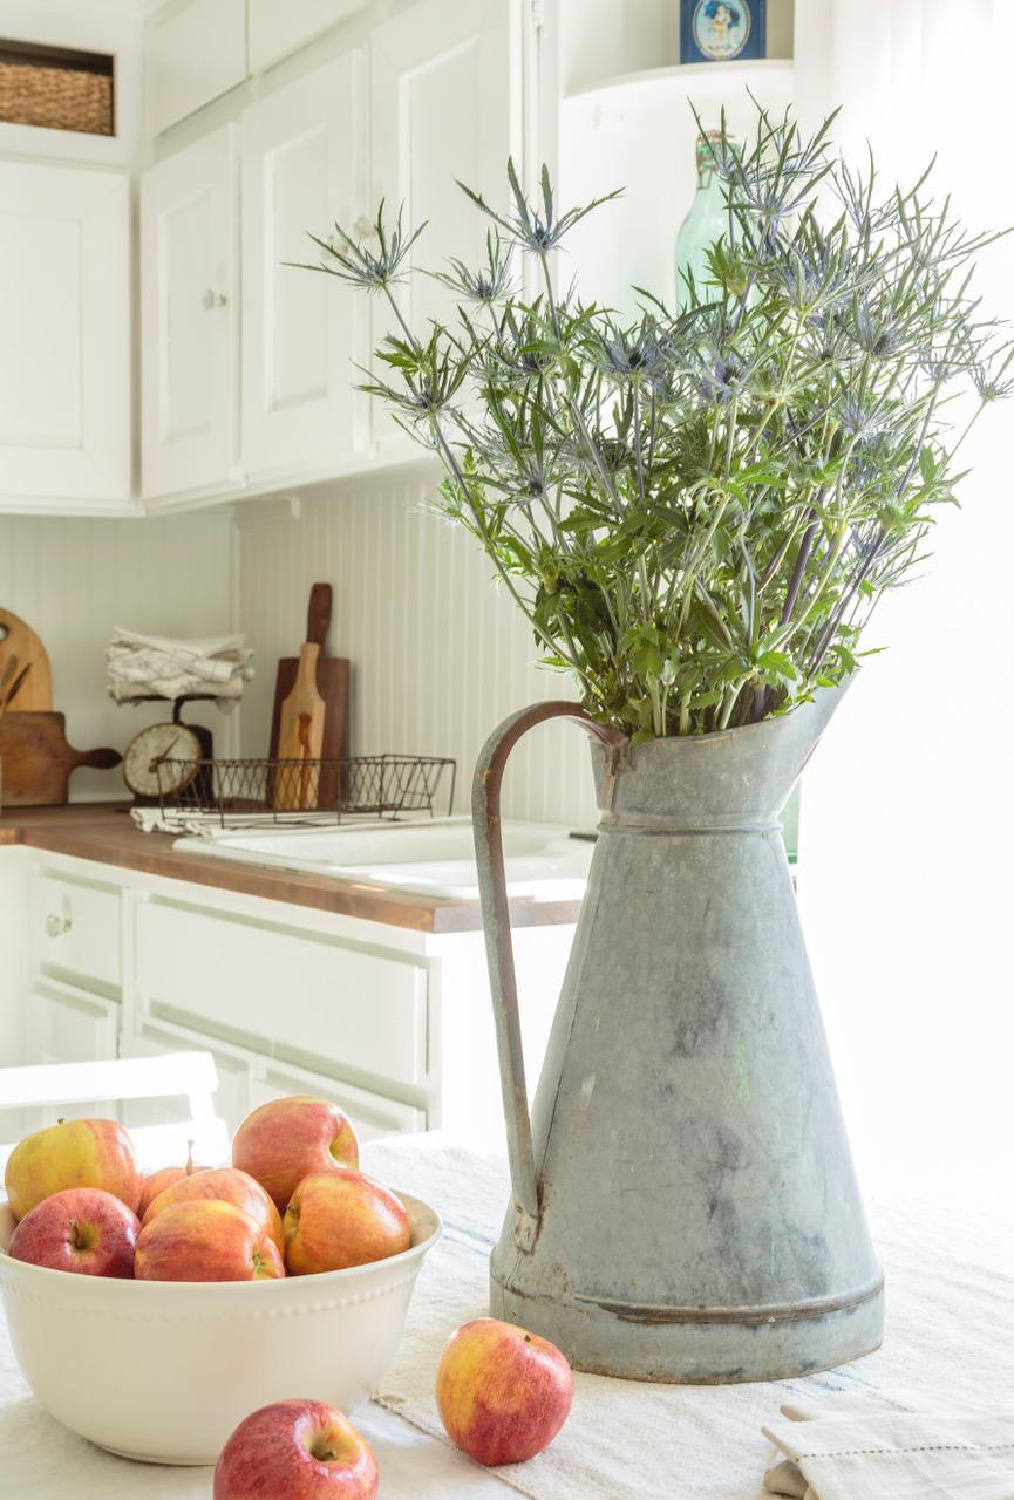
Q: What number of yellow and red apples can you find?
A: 9